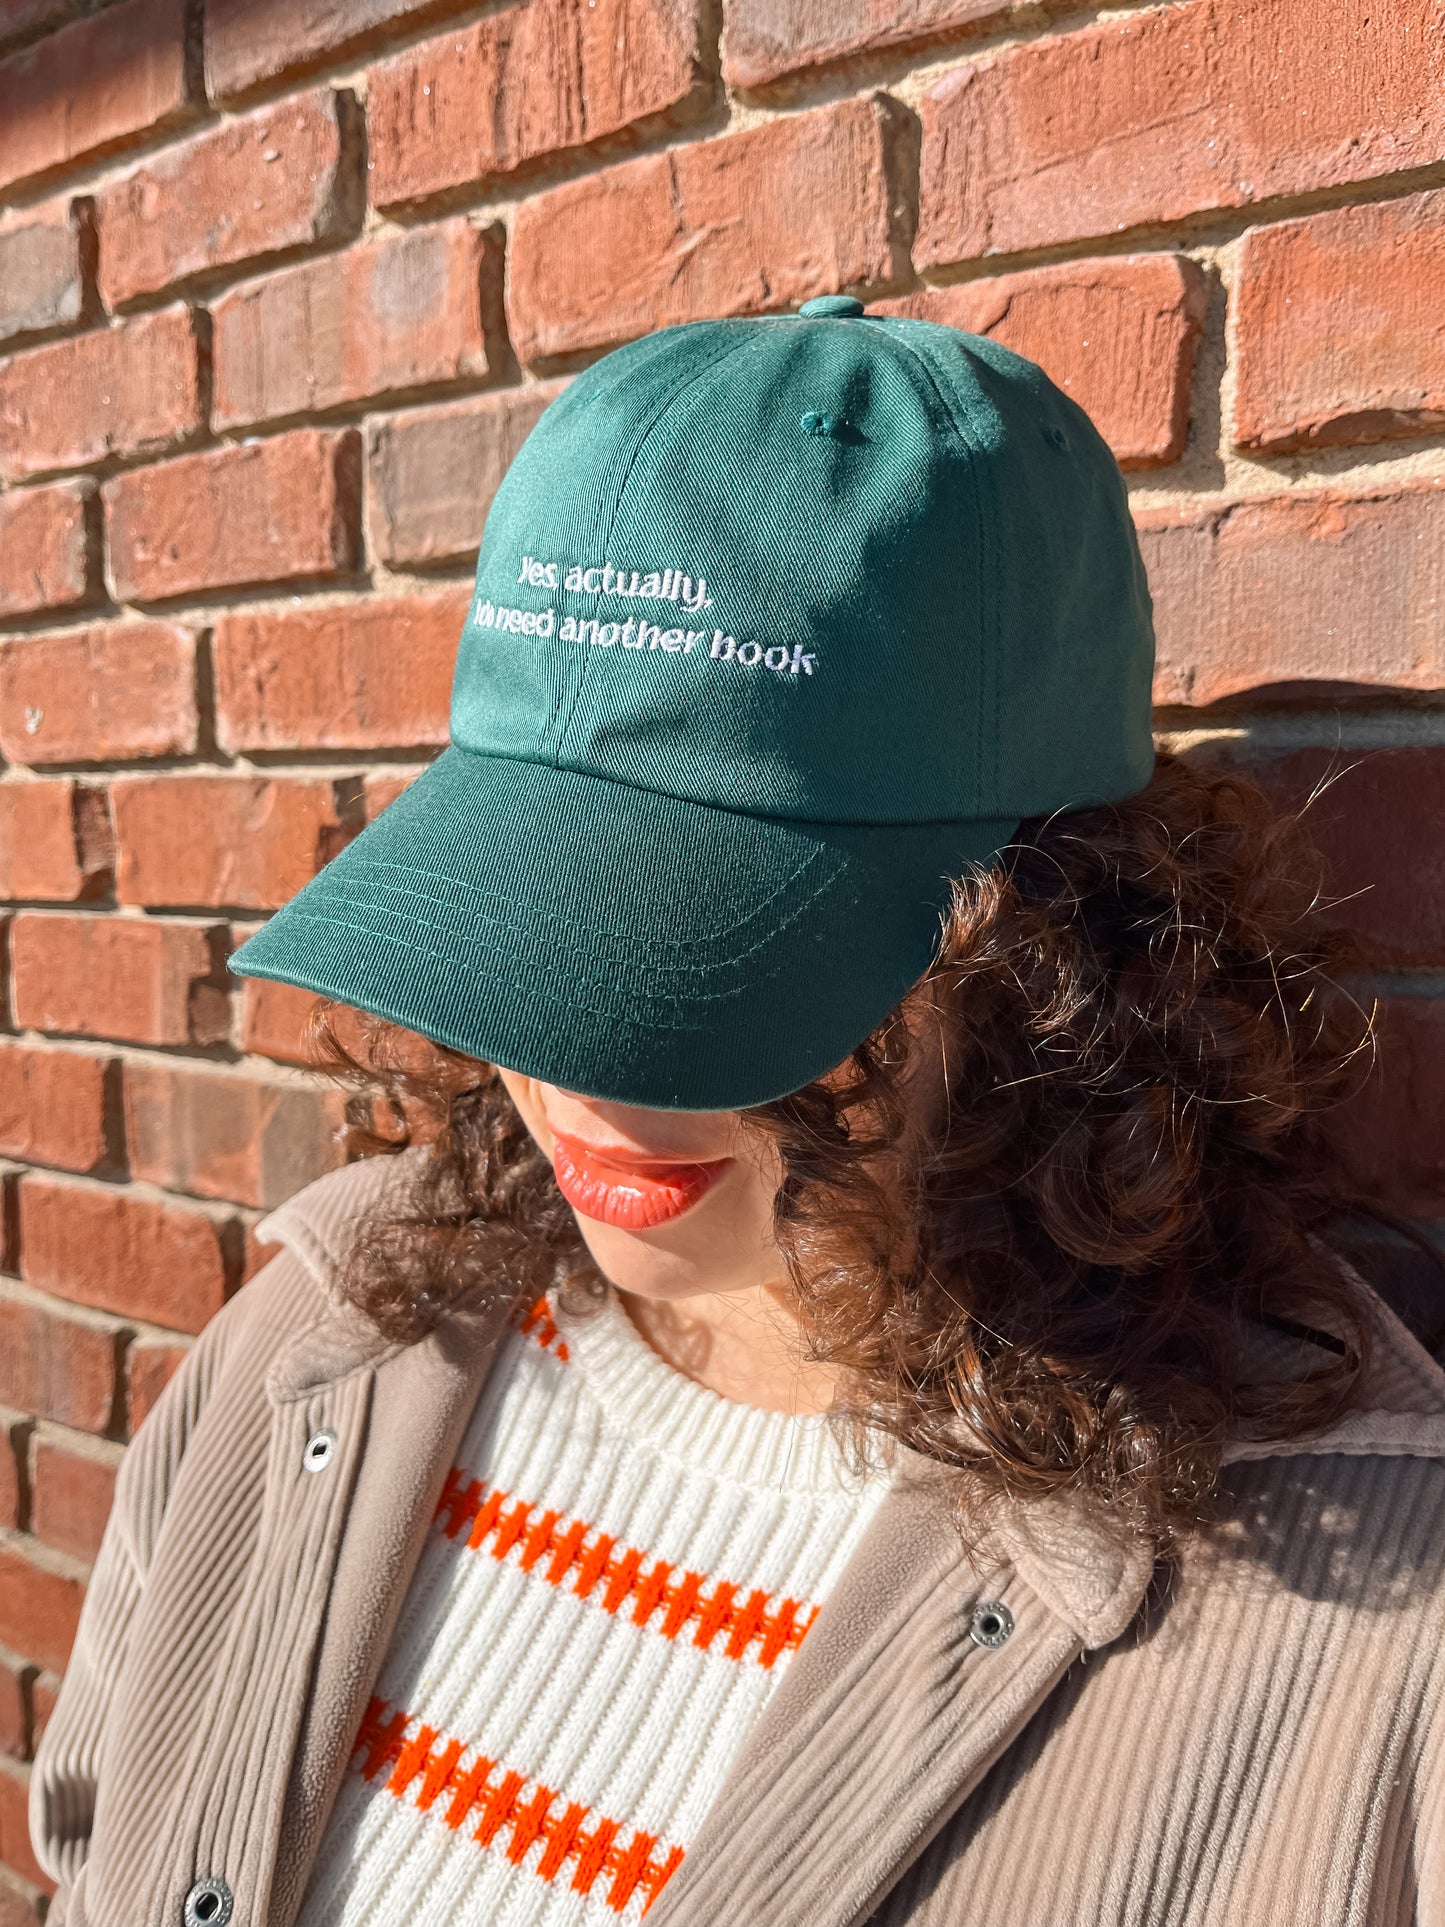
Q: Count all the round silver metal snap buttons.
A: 3